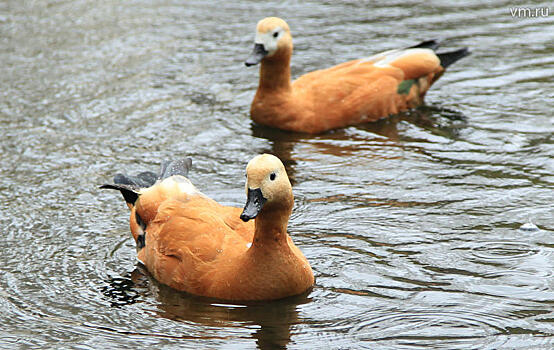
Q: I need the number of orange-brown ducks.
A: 2